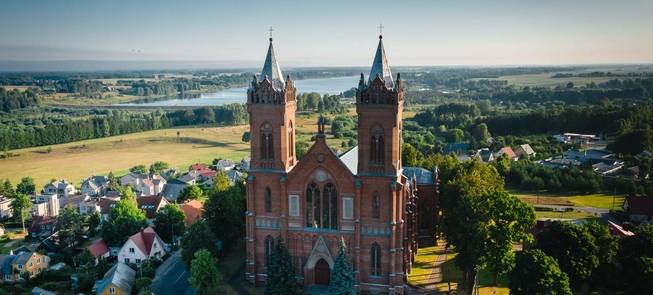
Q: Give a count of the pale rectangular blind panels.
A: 2